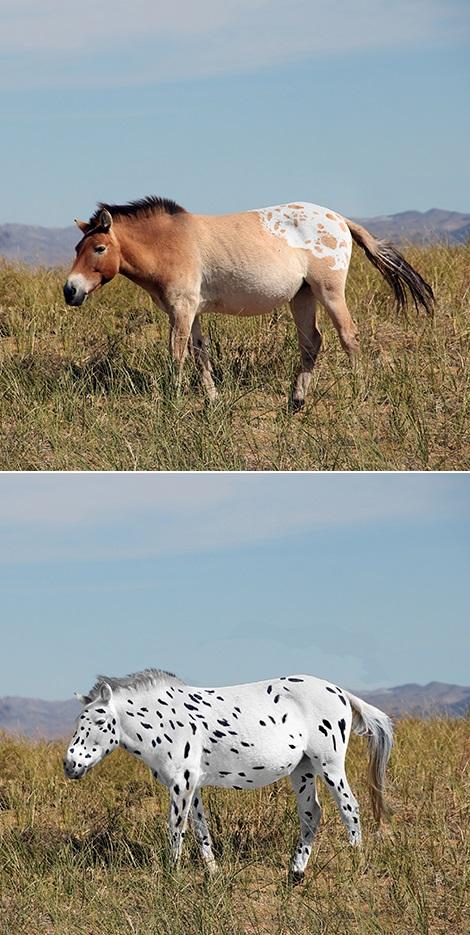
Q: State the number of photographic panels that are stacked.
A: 2